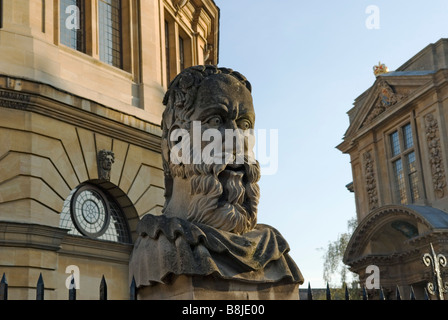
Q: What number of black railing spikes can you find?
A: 13